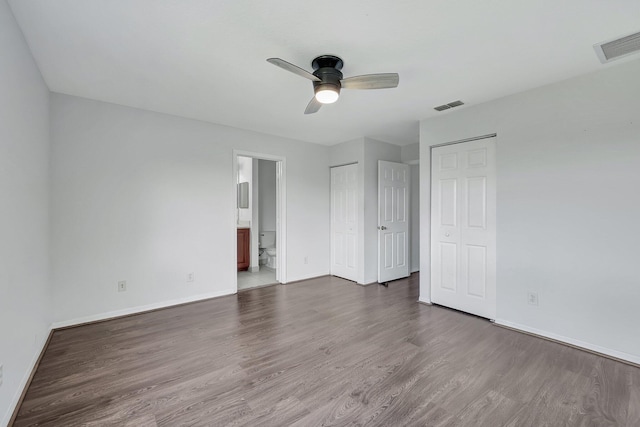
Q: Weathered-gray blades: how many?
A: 3